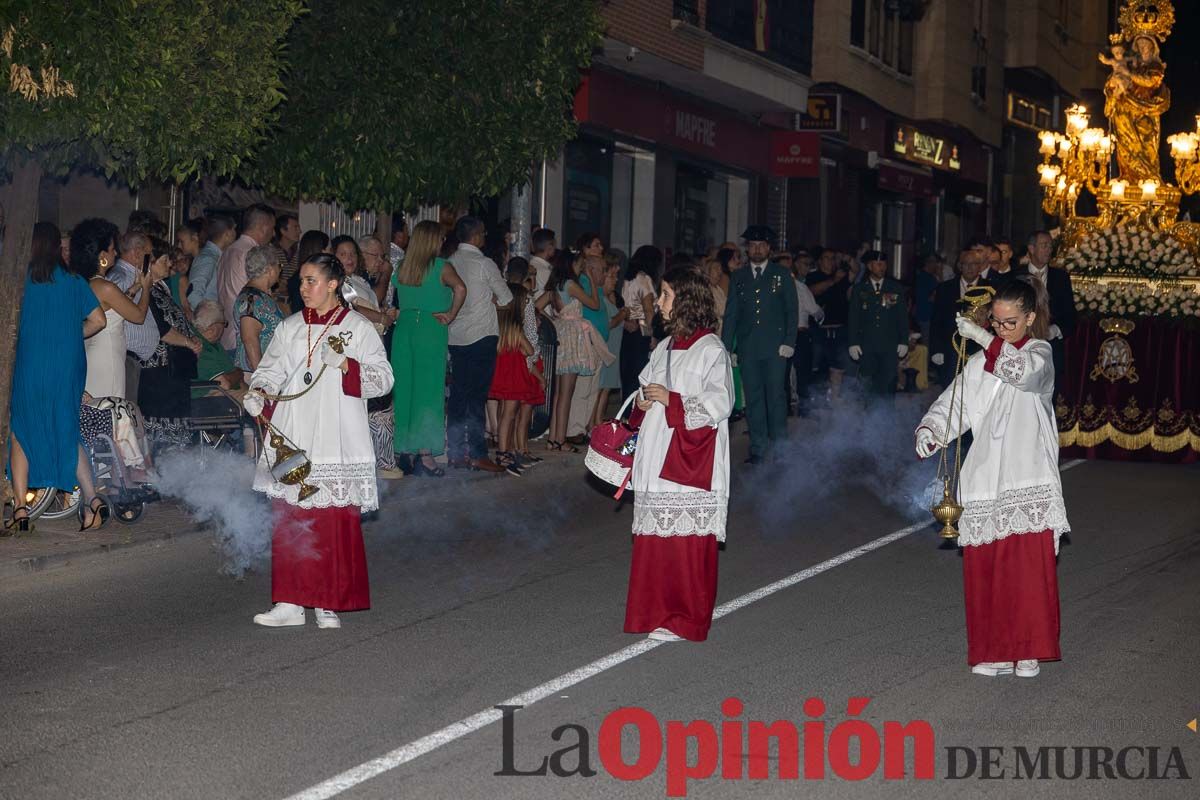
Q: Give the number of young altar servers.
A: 3